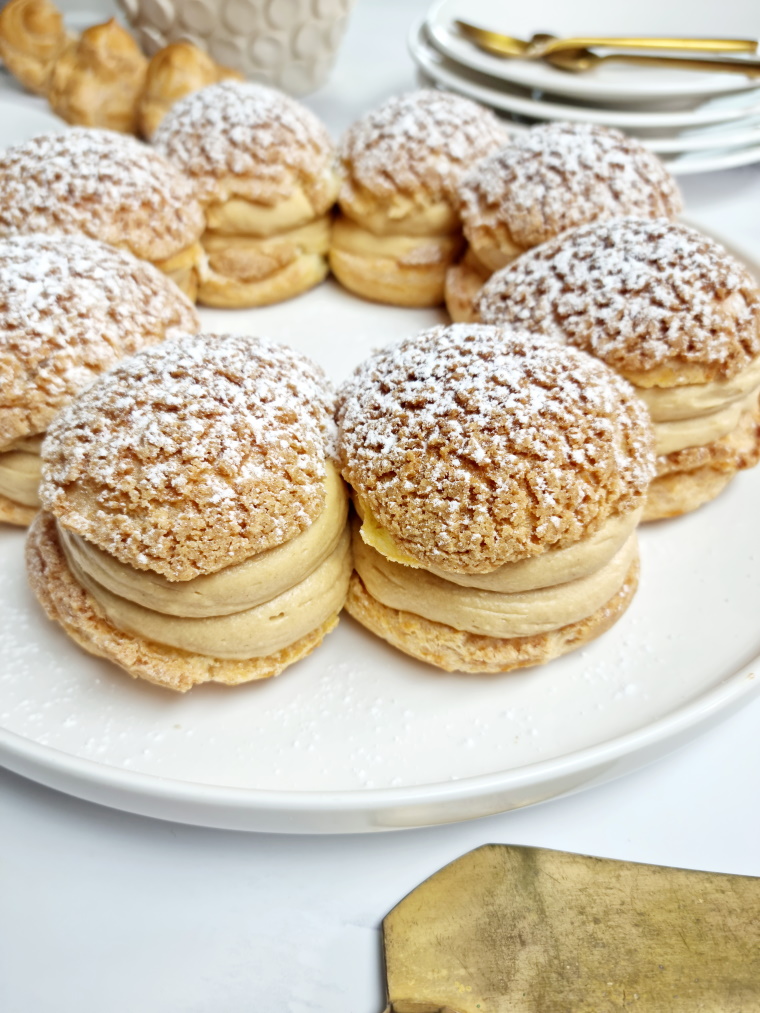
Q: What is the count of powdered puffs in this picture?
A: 8